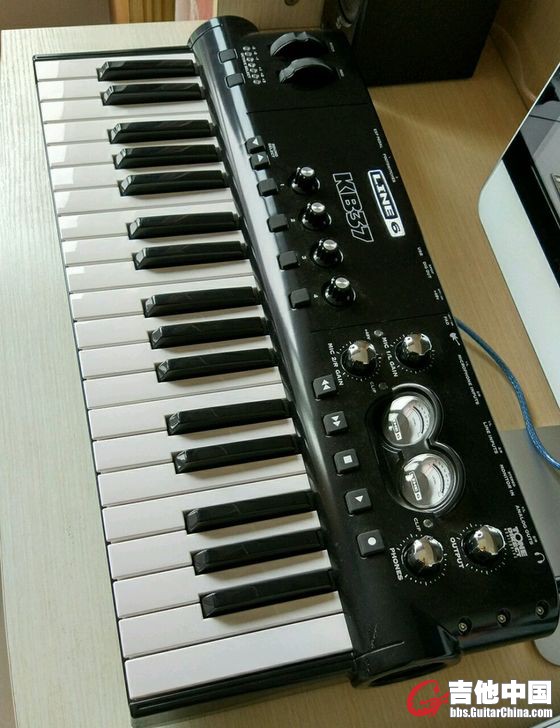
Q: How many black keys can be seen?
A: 15